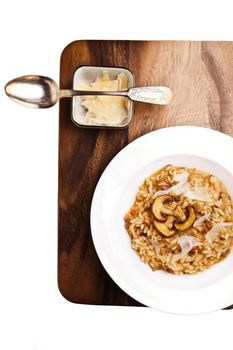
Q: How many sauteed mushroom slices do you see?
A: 3